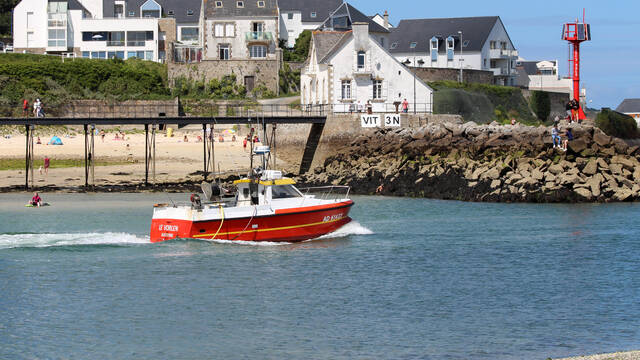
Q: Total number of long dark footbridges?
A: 1